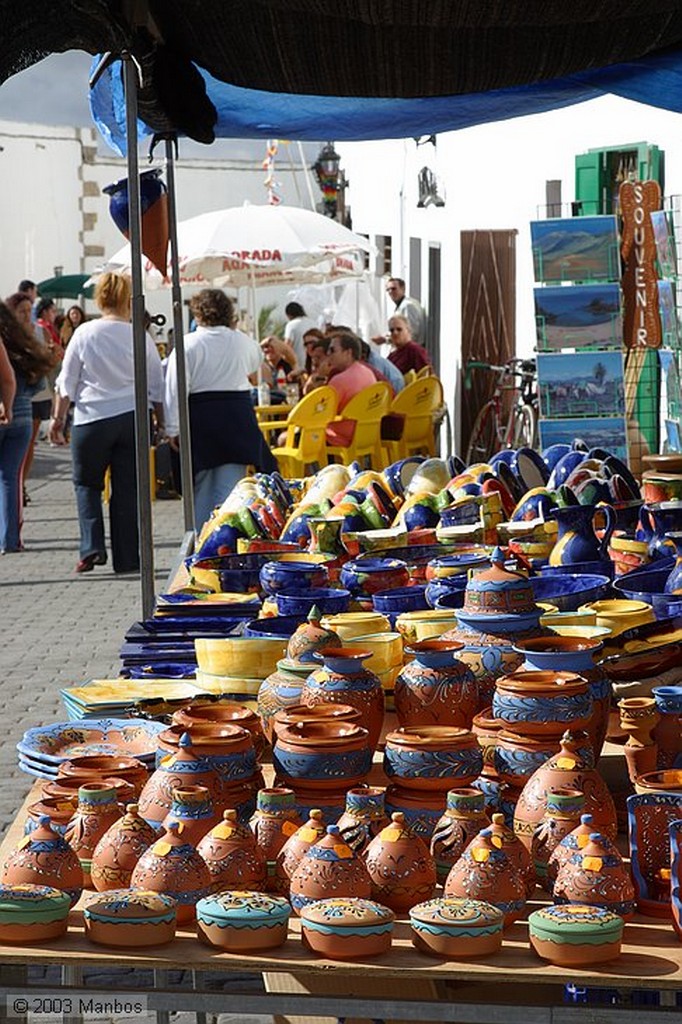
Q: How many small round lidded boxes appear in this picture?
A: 6